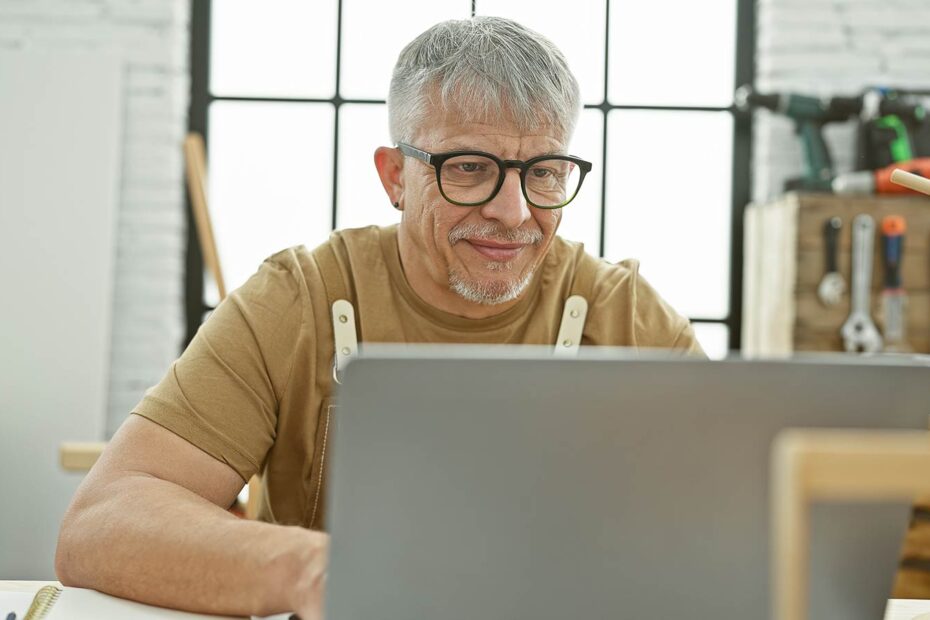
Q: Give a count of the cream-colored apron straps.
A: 2